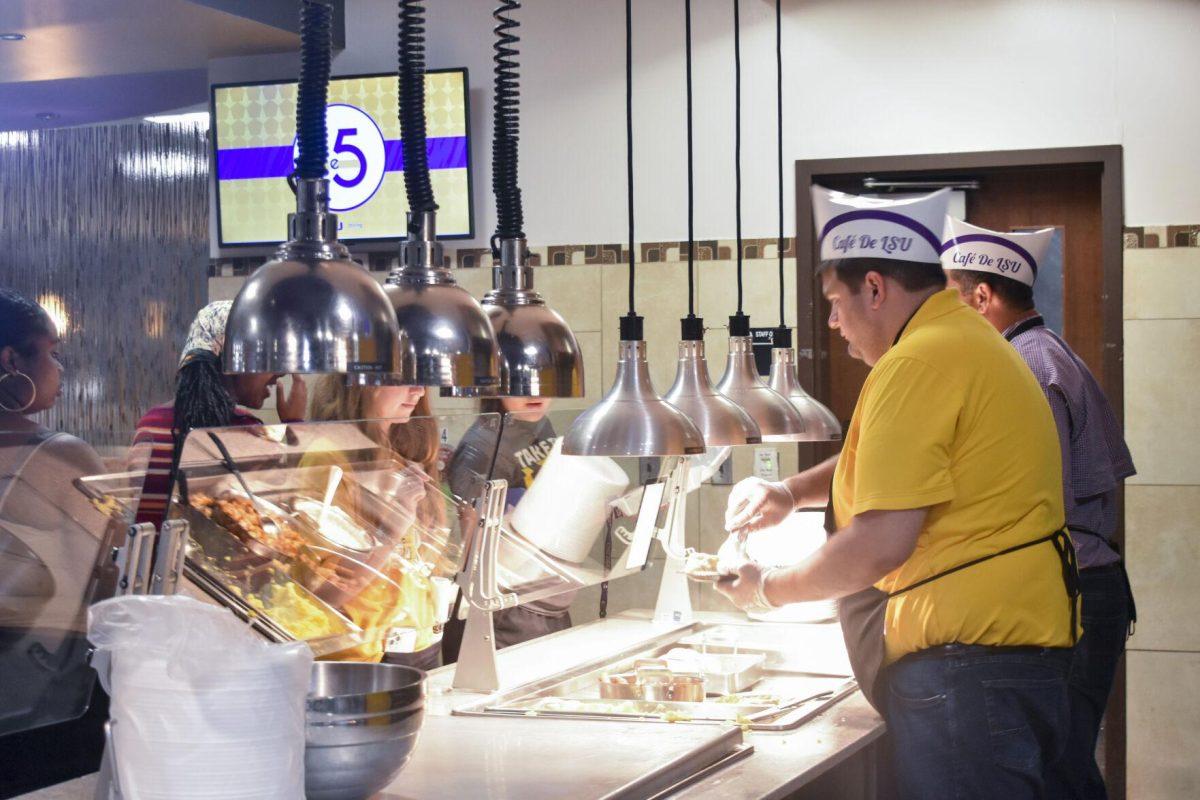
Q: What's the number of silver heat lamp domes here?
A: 7